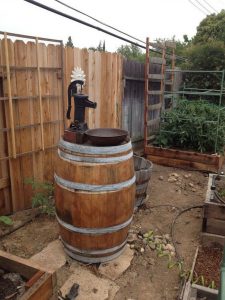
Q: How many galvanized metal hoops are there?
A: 6